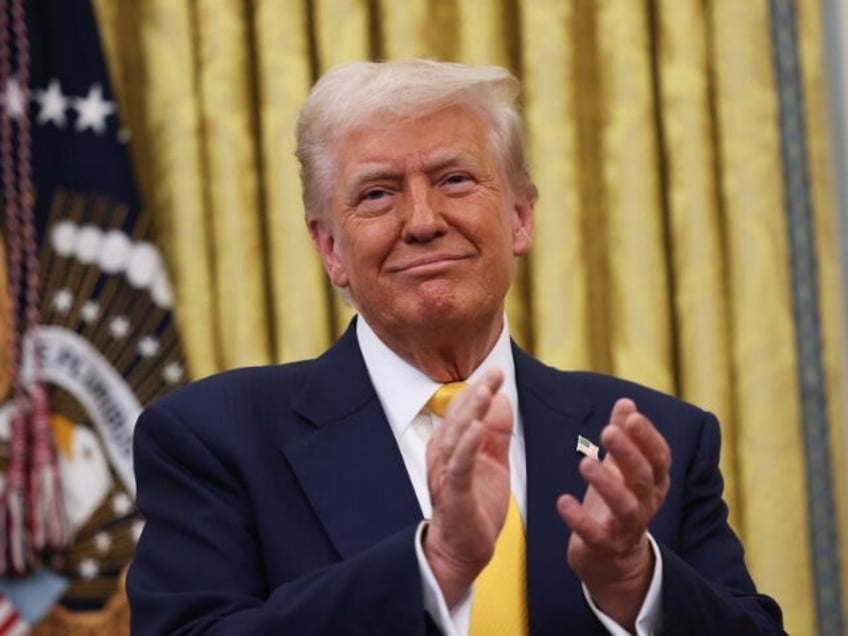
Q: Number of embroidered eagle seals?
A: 1